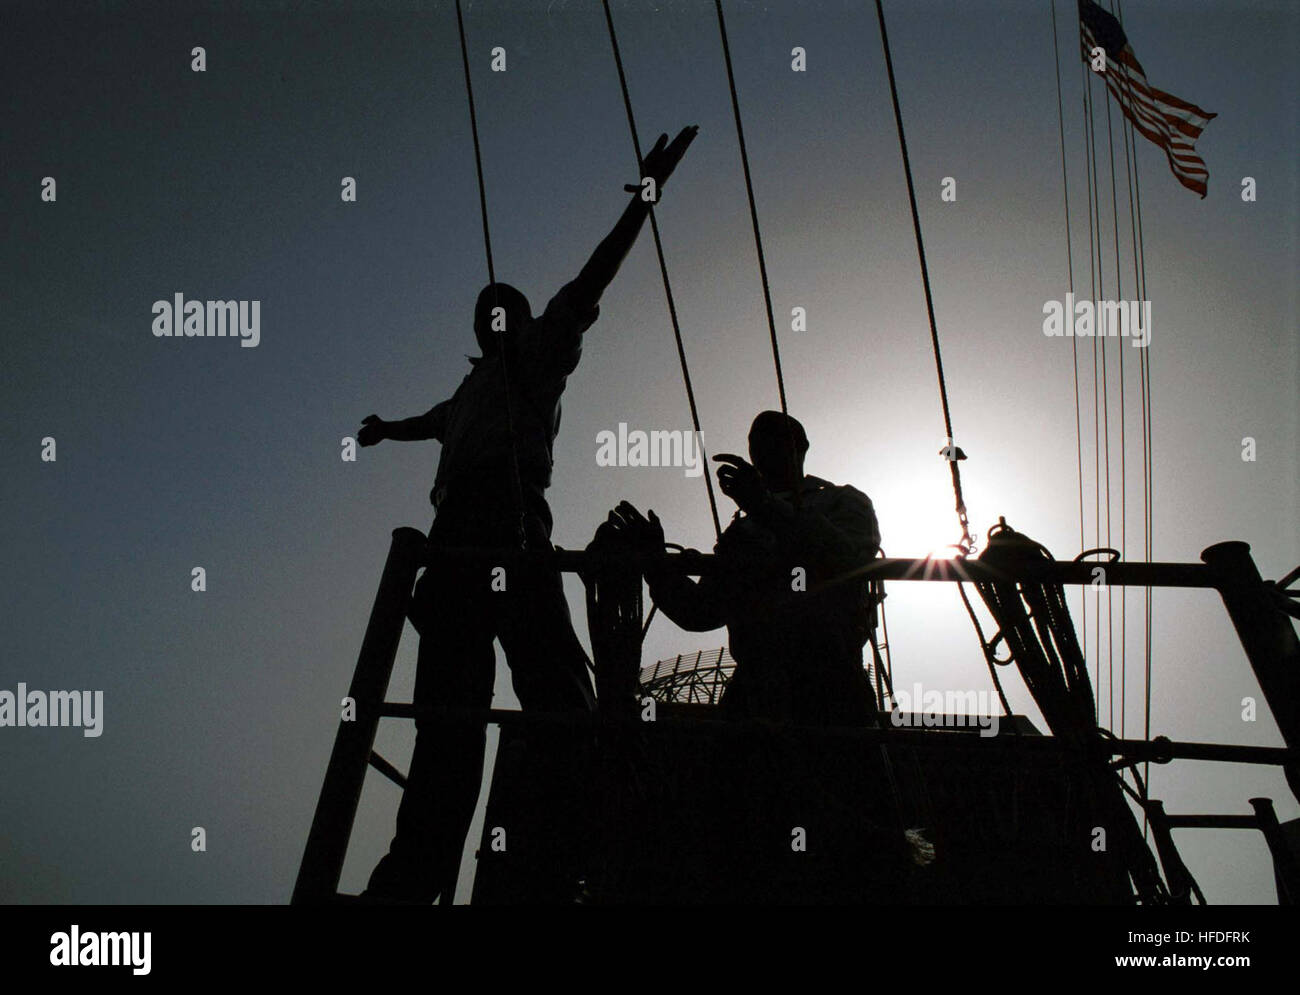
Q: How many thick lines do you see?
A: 4